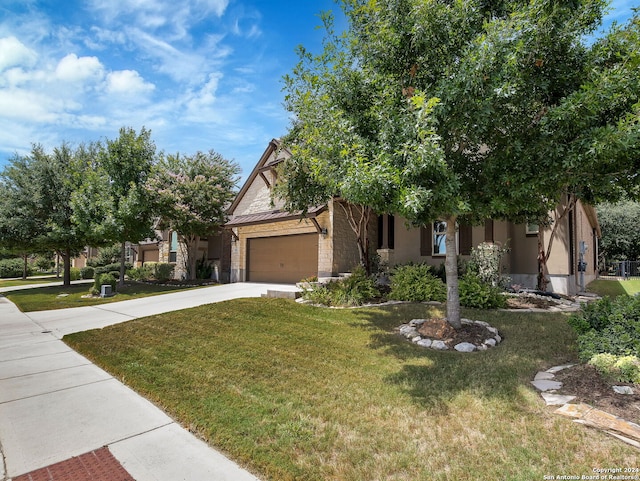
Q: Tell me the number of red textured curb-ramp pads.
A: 1